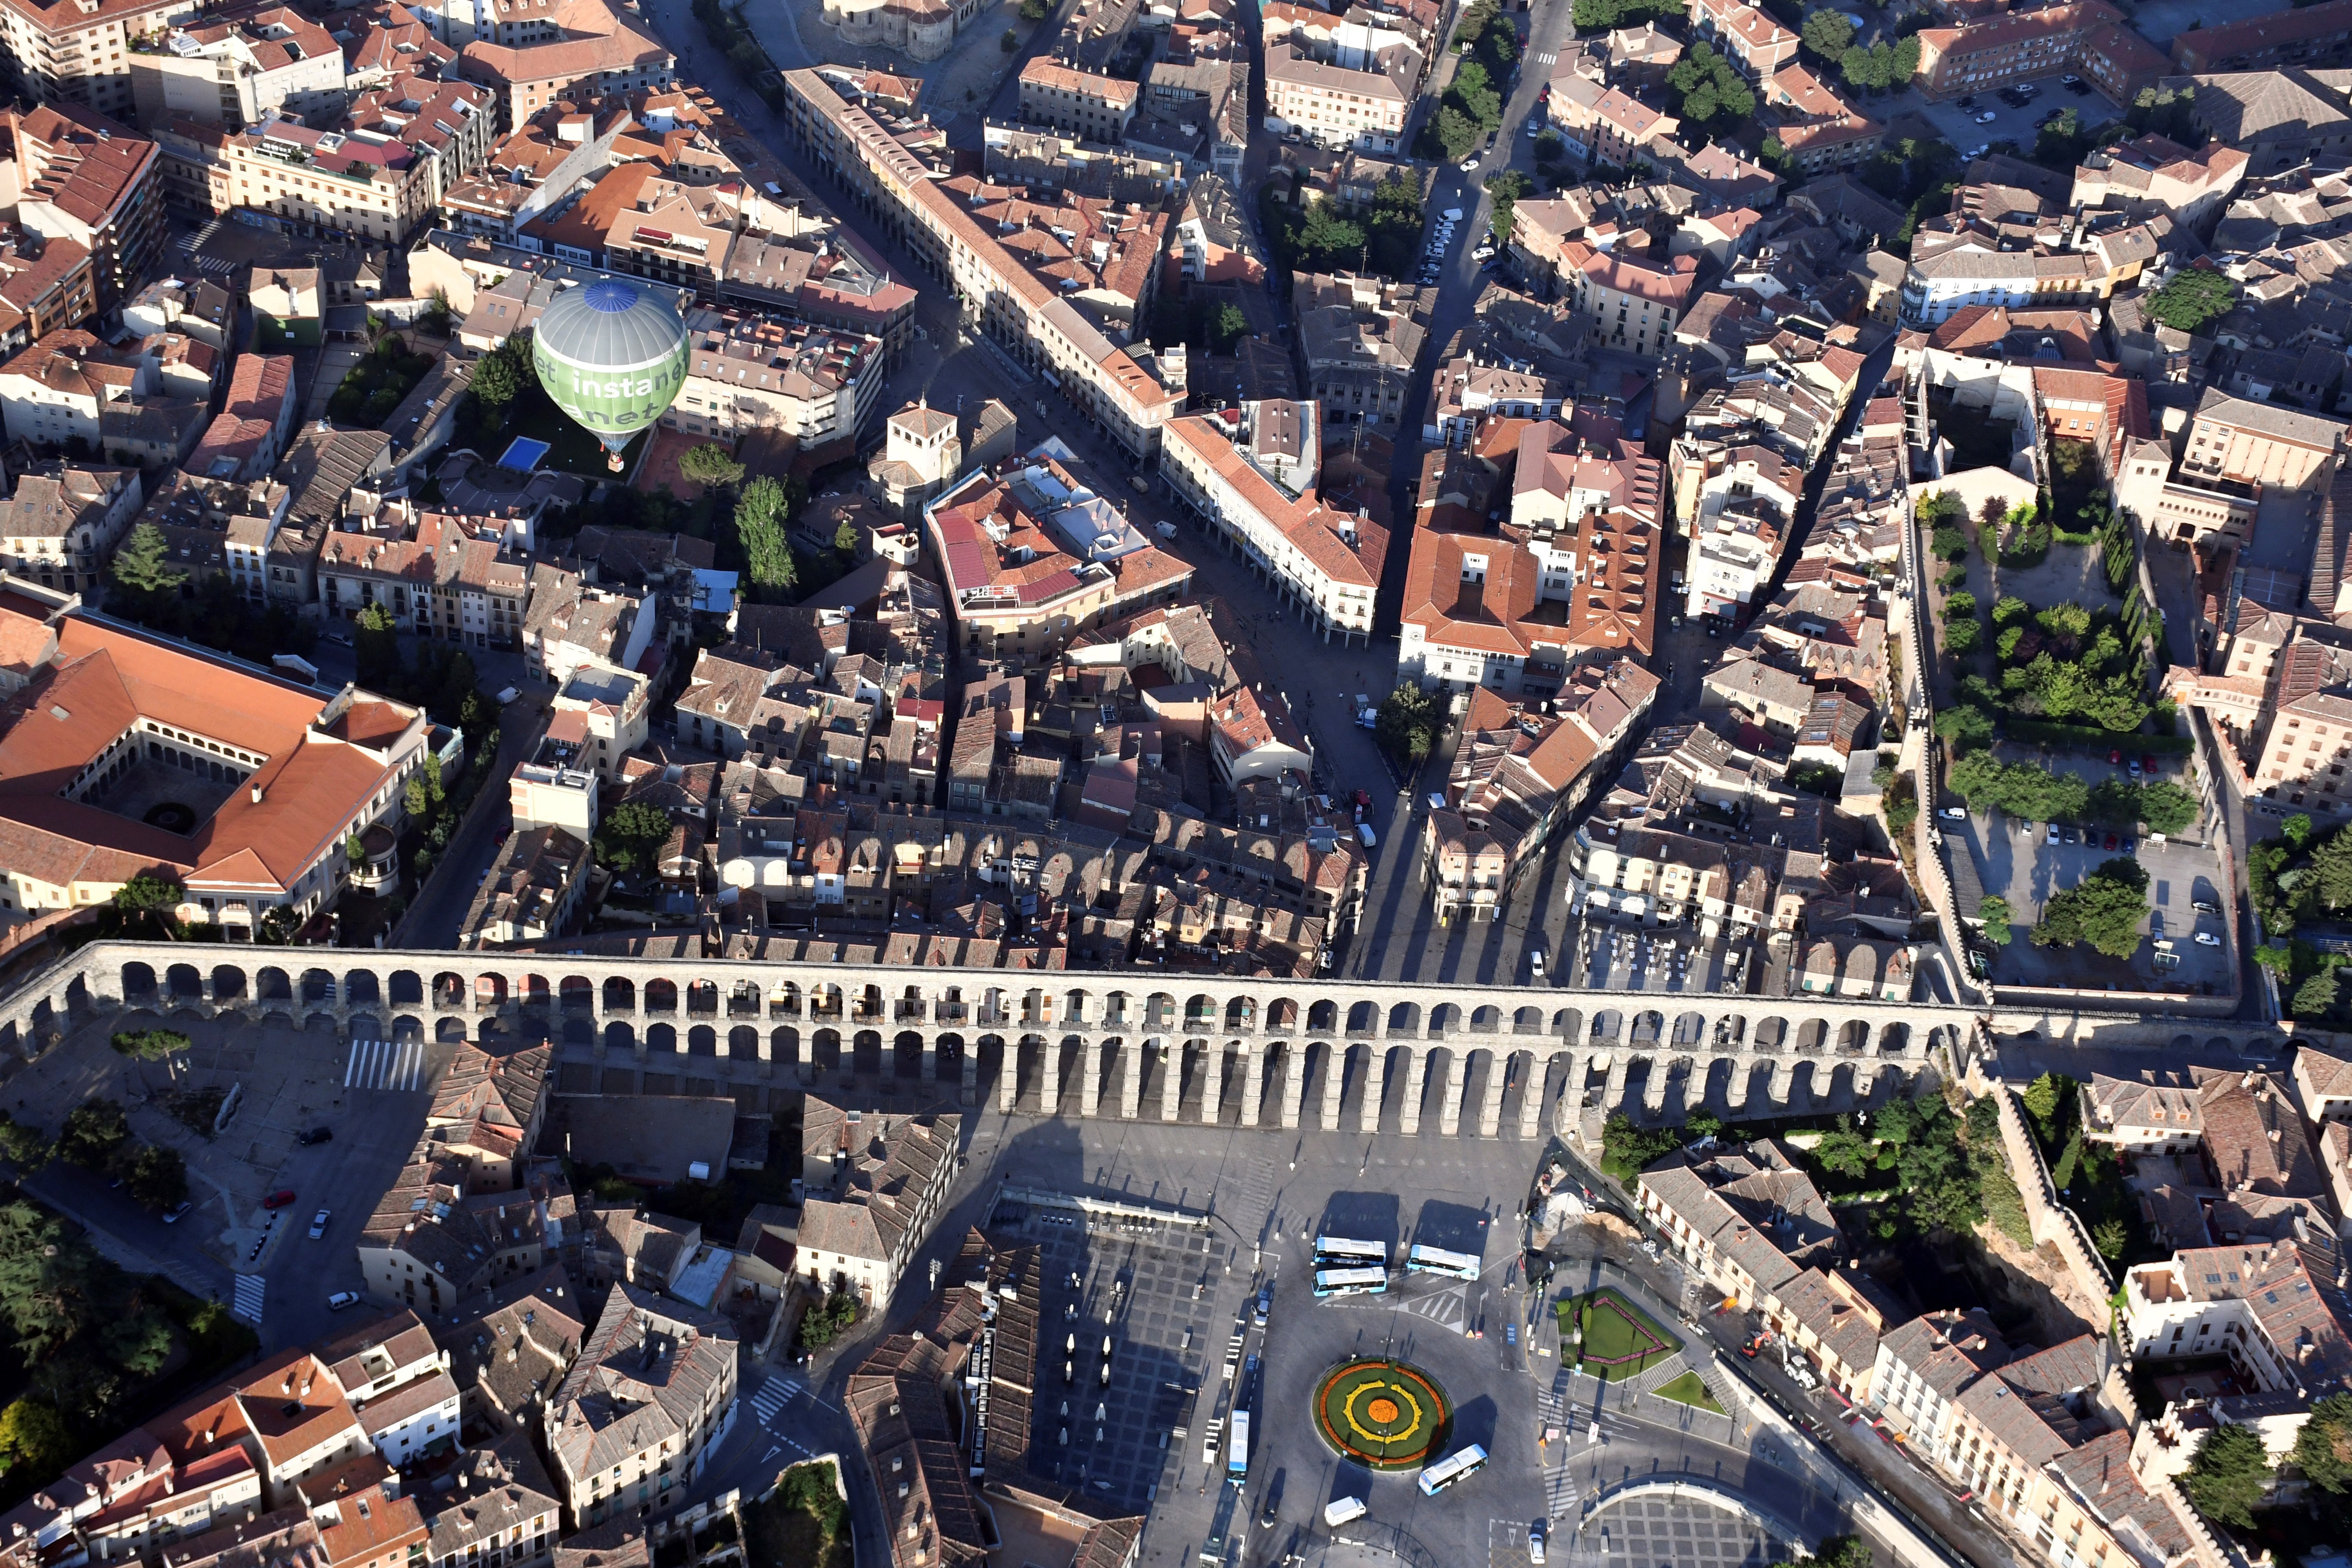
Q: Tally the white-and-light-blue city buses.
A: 5